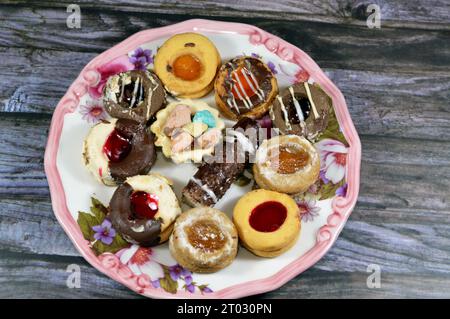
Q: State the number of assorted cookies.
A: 11